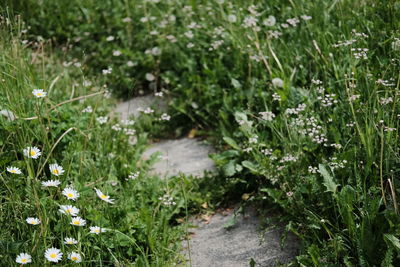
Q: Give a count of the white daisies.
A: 15